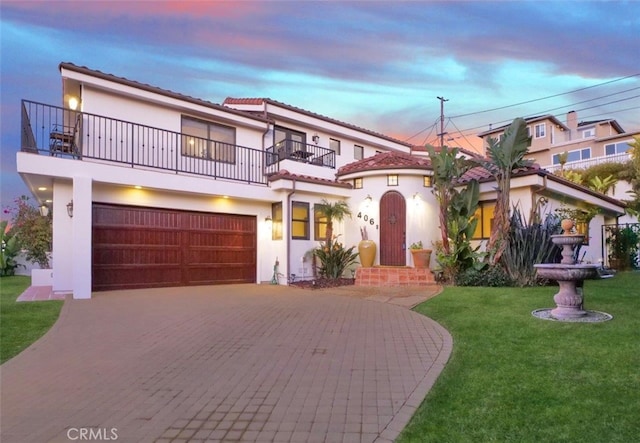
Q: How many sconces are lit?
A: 4